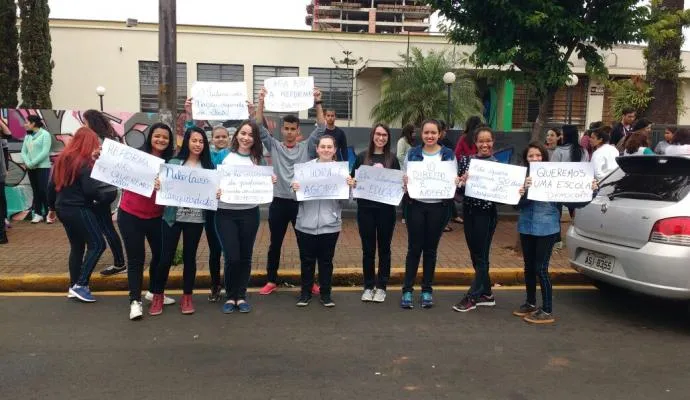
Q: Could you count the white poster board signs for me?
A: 10